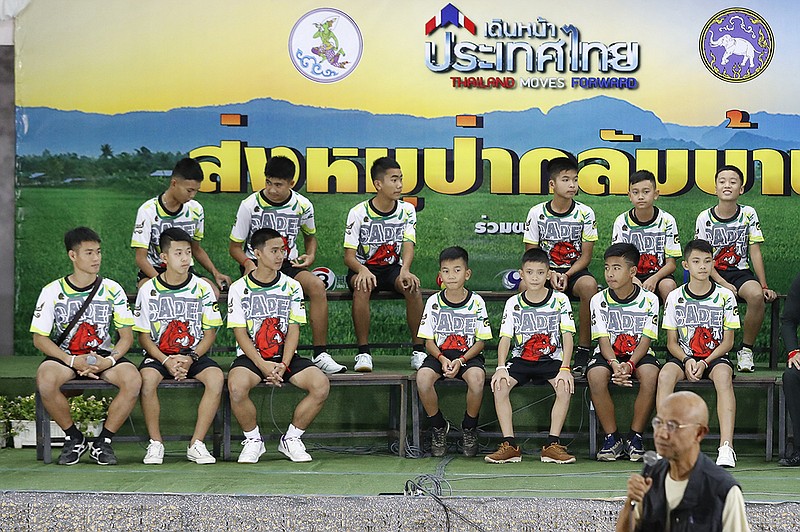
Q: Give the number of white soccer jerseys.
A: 13